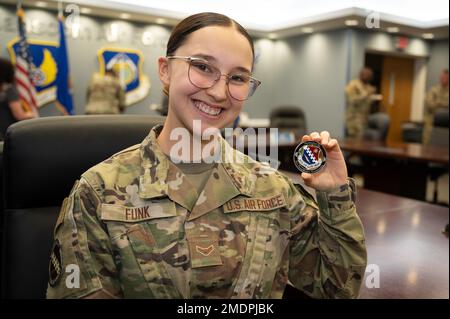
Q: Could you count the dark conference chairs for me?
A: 4